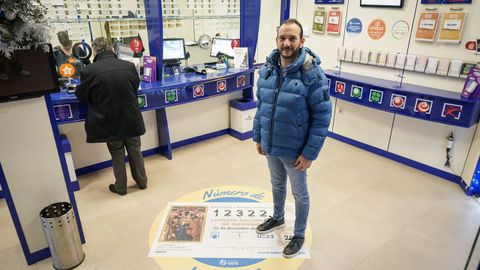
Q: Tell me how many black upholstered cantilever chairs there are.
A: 0